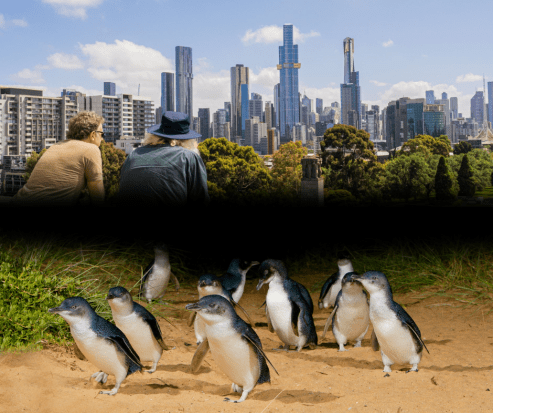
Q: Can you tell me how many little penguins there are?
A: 10